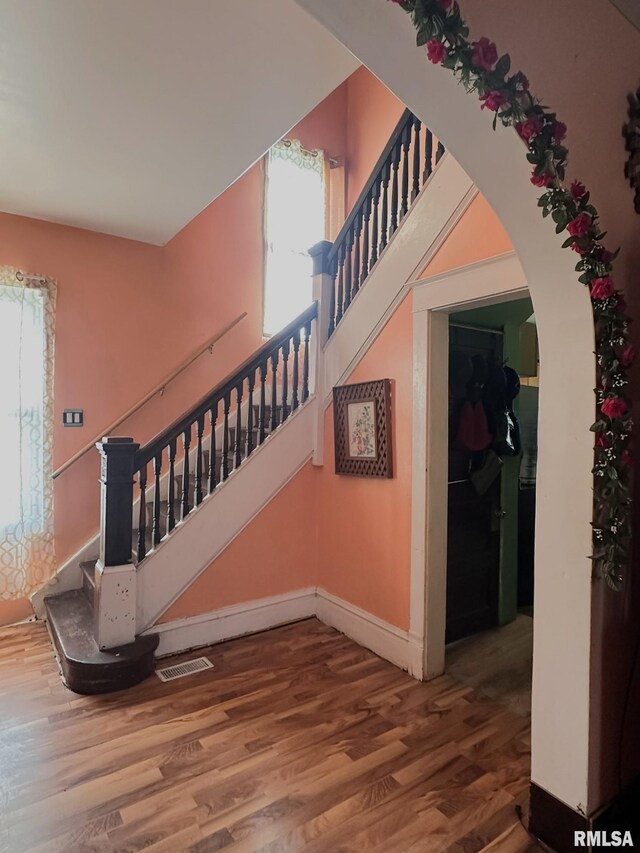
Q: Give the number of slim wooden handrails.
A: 1